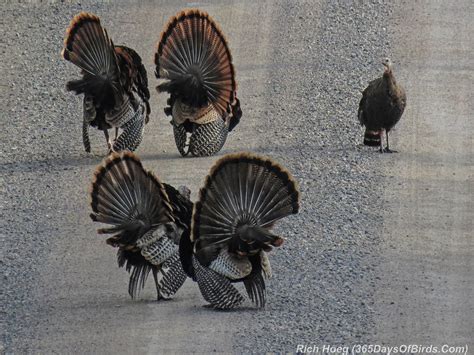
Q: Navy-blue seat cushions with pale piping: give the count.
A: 0